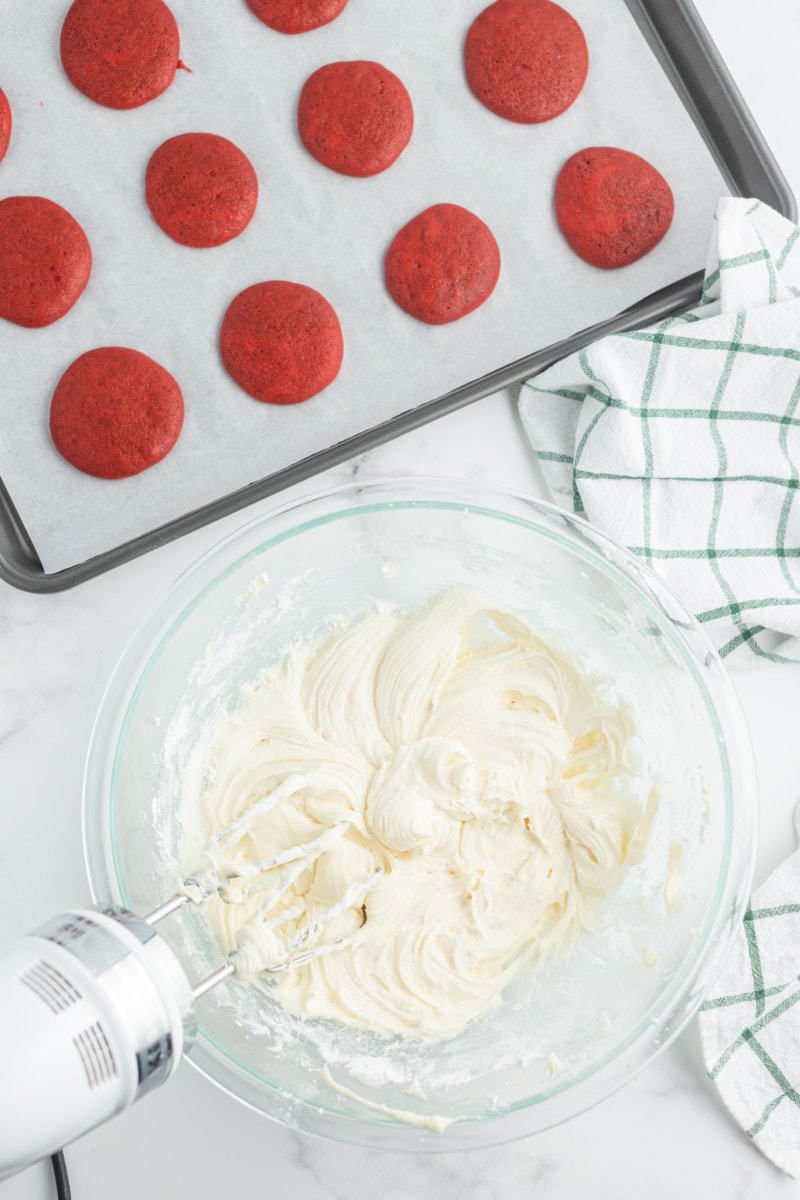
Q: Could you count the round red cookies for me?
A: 11